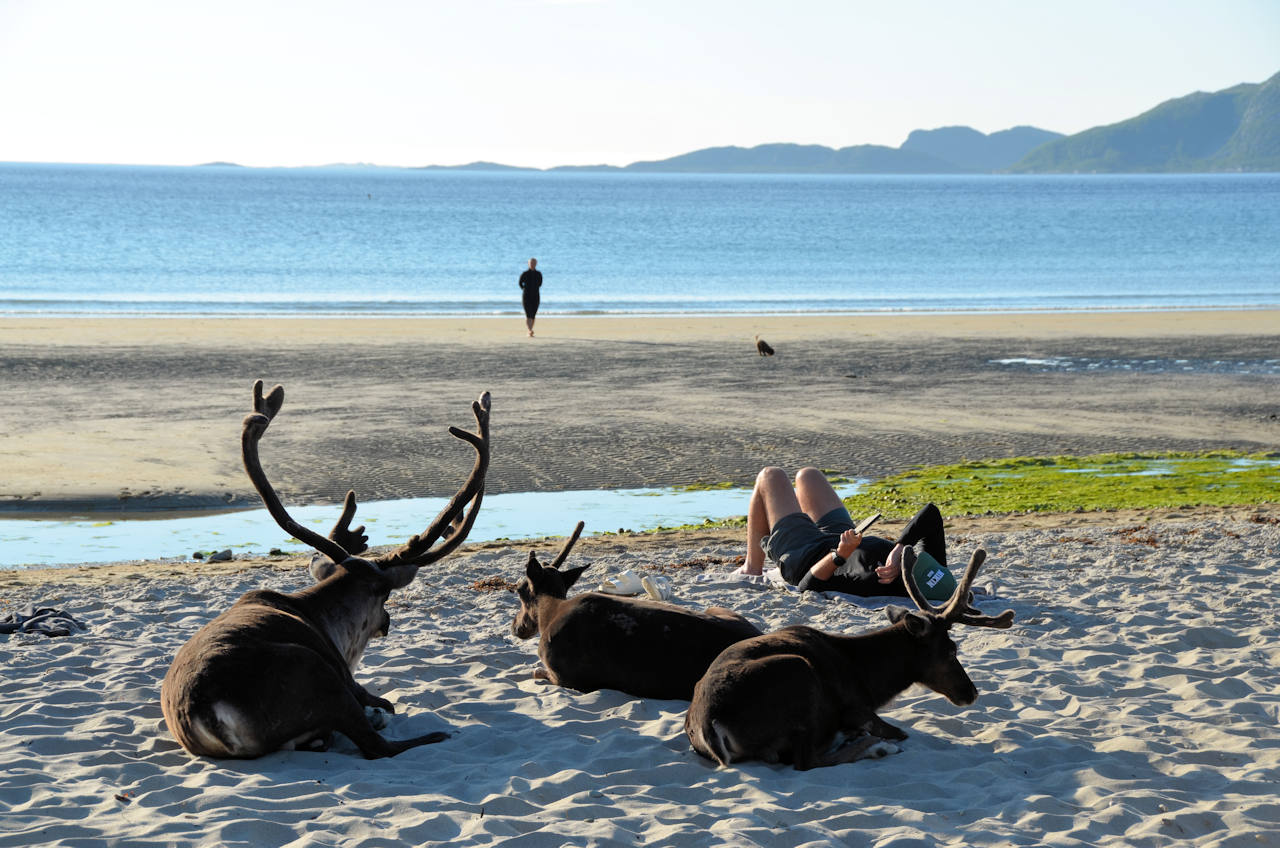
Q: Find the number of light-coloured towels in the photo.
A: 1